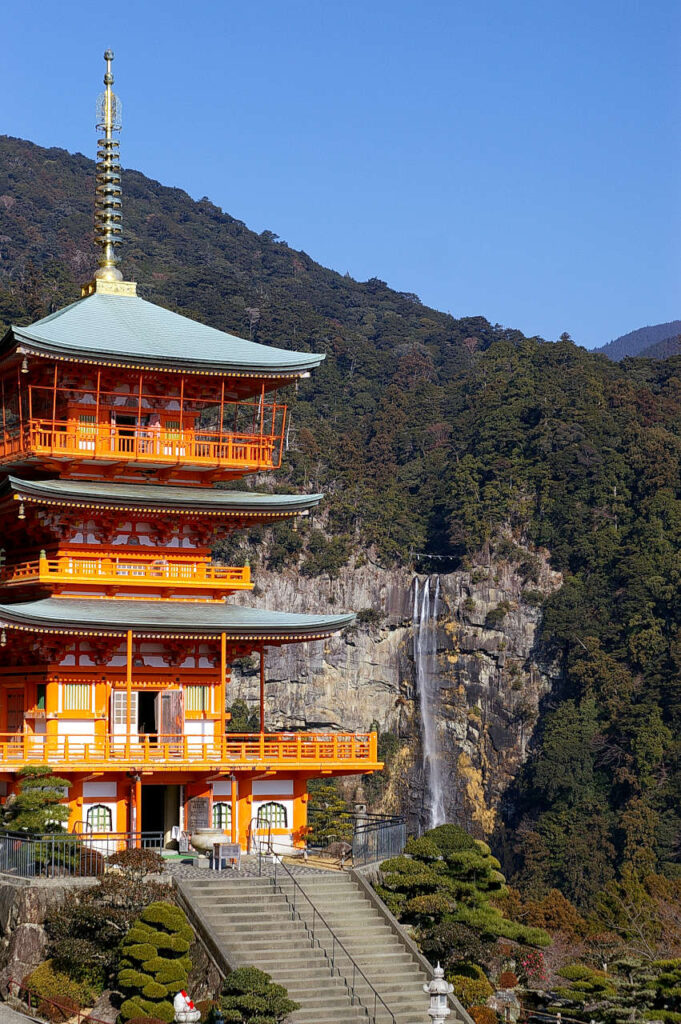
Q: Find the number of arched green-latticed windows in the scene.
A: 3